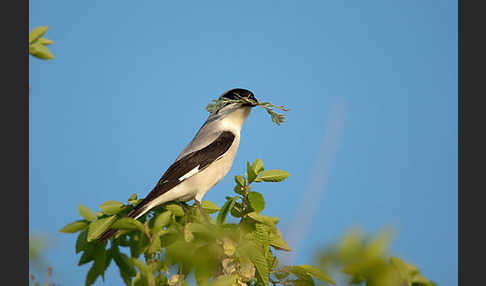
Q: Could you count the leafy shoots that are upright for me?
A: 1